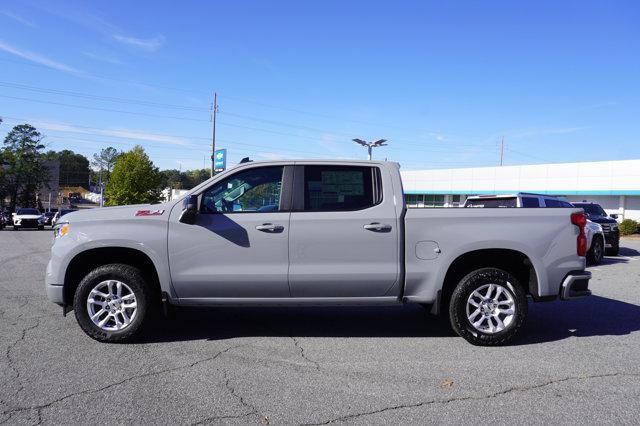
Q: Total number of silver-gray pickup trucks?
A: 1